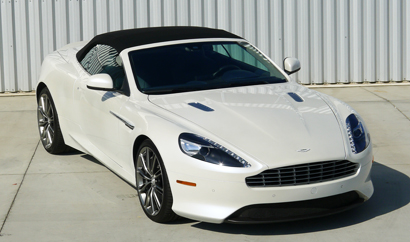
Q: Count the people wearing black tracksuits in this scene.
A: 0